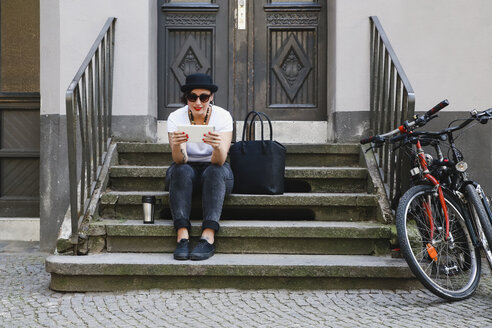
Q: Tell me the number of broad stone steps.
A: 5